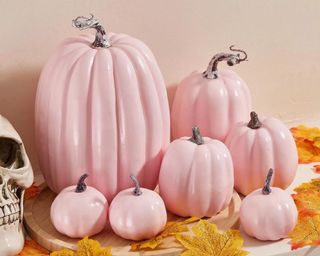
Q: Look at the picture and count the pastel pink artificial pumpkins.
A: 7